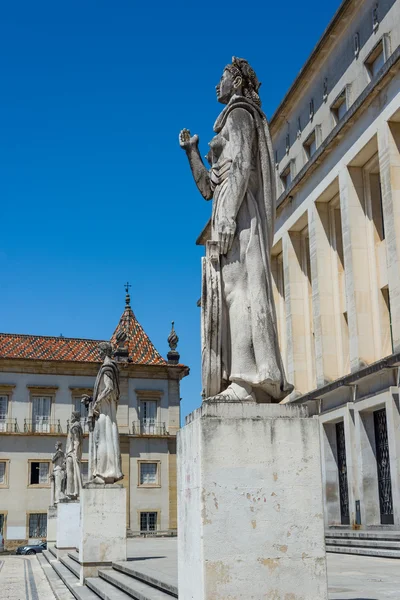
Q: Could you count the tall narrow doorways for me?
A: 2